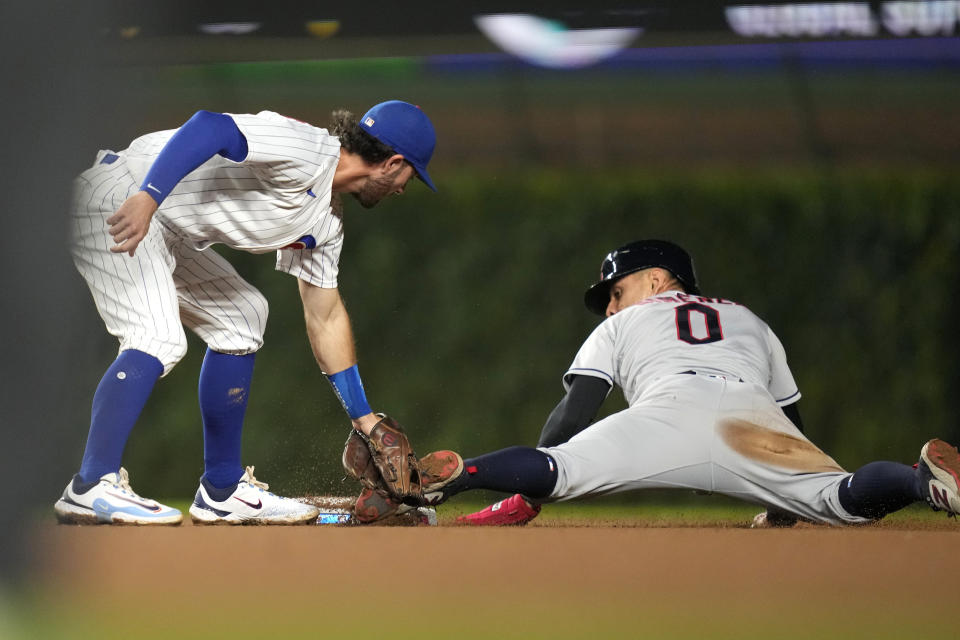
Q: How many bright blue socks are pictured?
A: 2